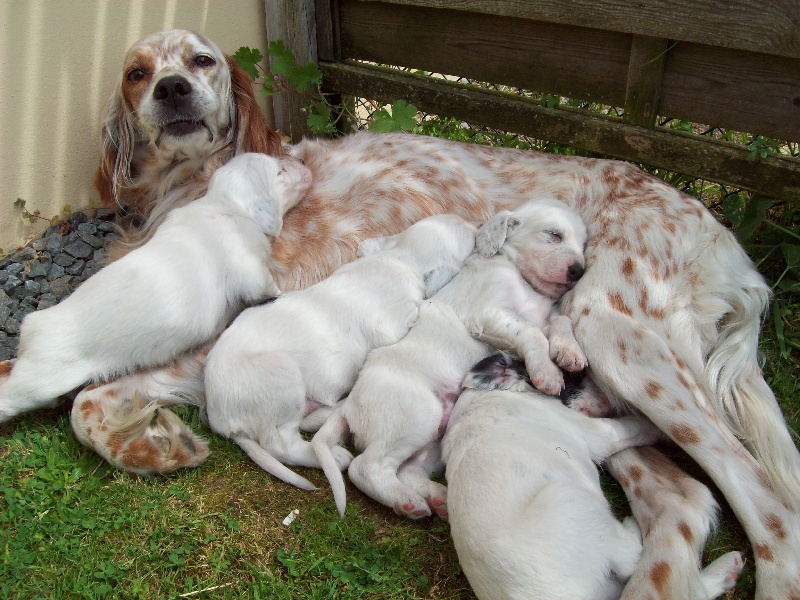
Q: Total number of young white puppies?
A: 4